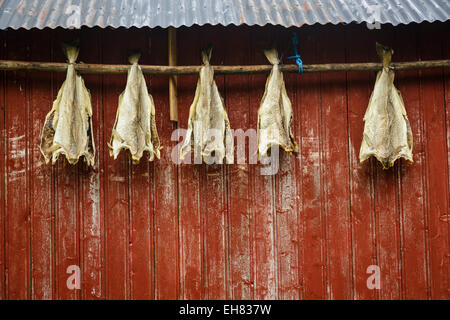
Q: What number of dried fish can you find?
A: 5